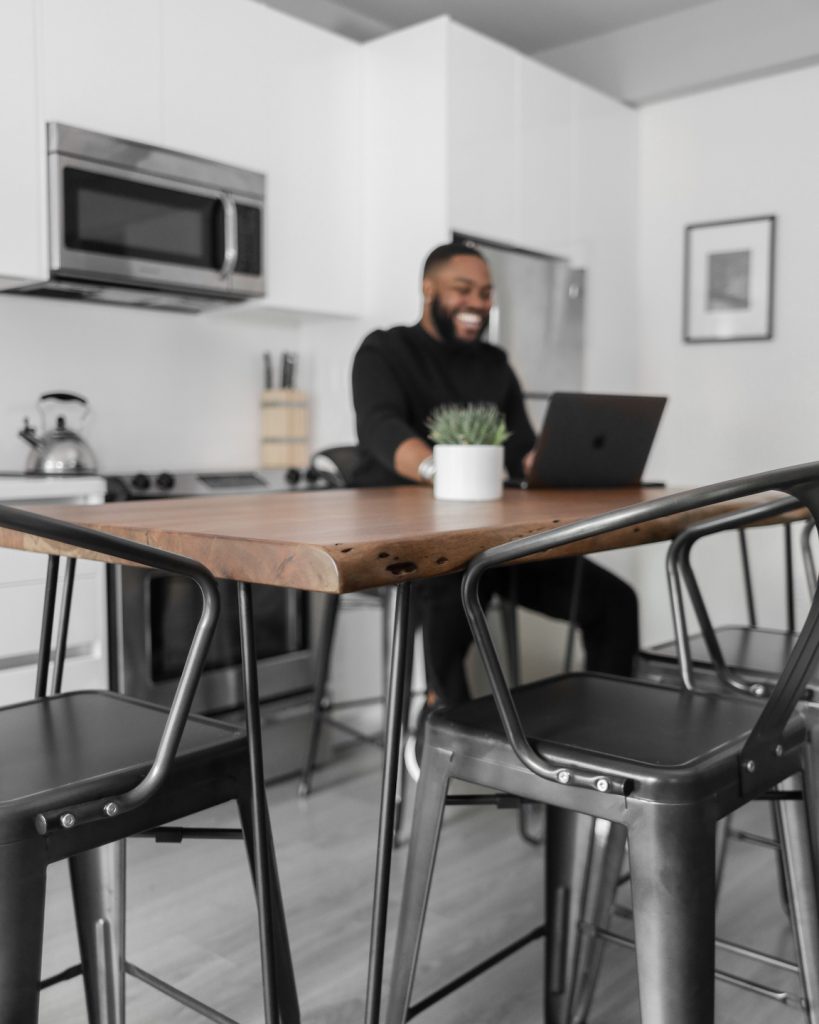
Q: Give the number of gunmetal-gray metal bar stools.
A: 4